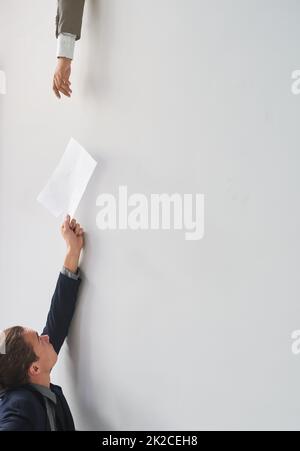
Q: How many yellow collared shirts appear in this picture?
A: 0